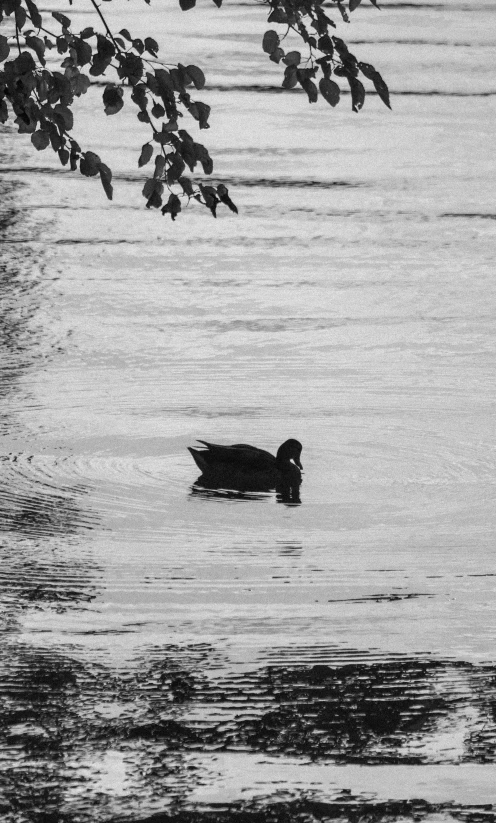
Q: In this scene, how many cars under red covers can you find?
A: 0